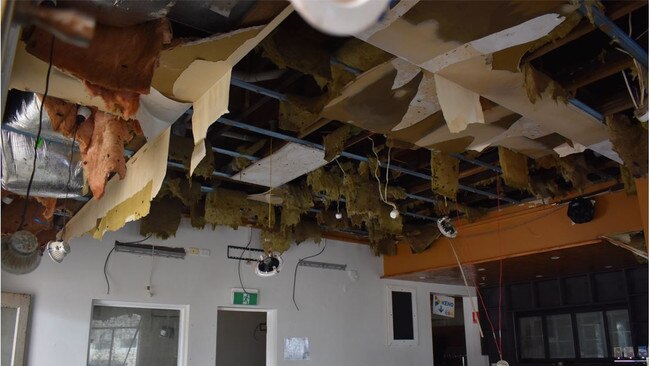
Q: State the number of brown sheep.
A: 0